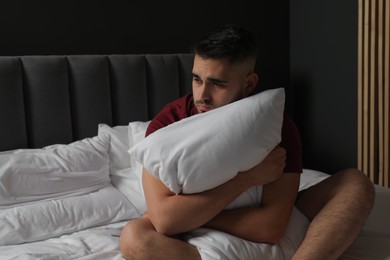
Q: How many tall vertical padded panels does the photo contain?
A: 6